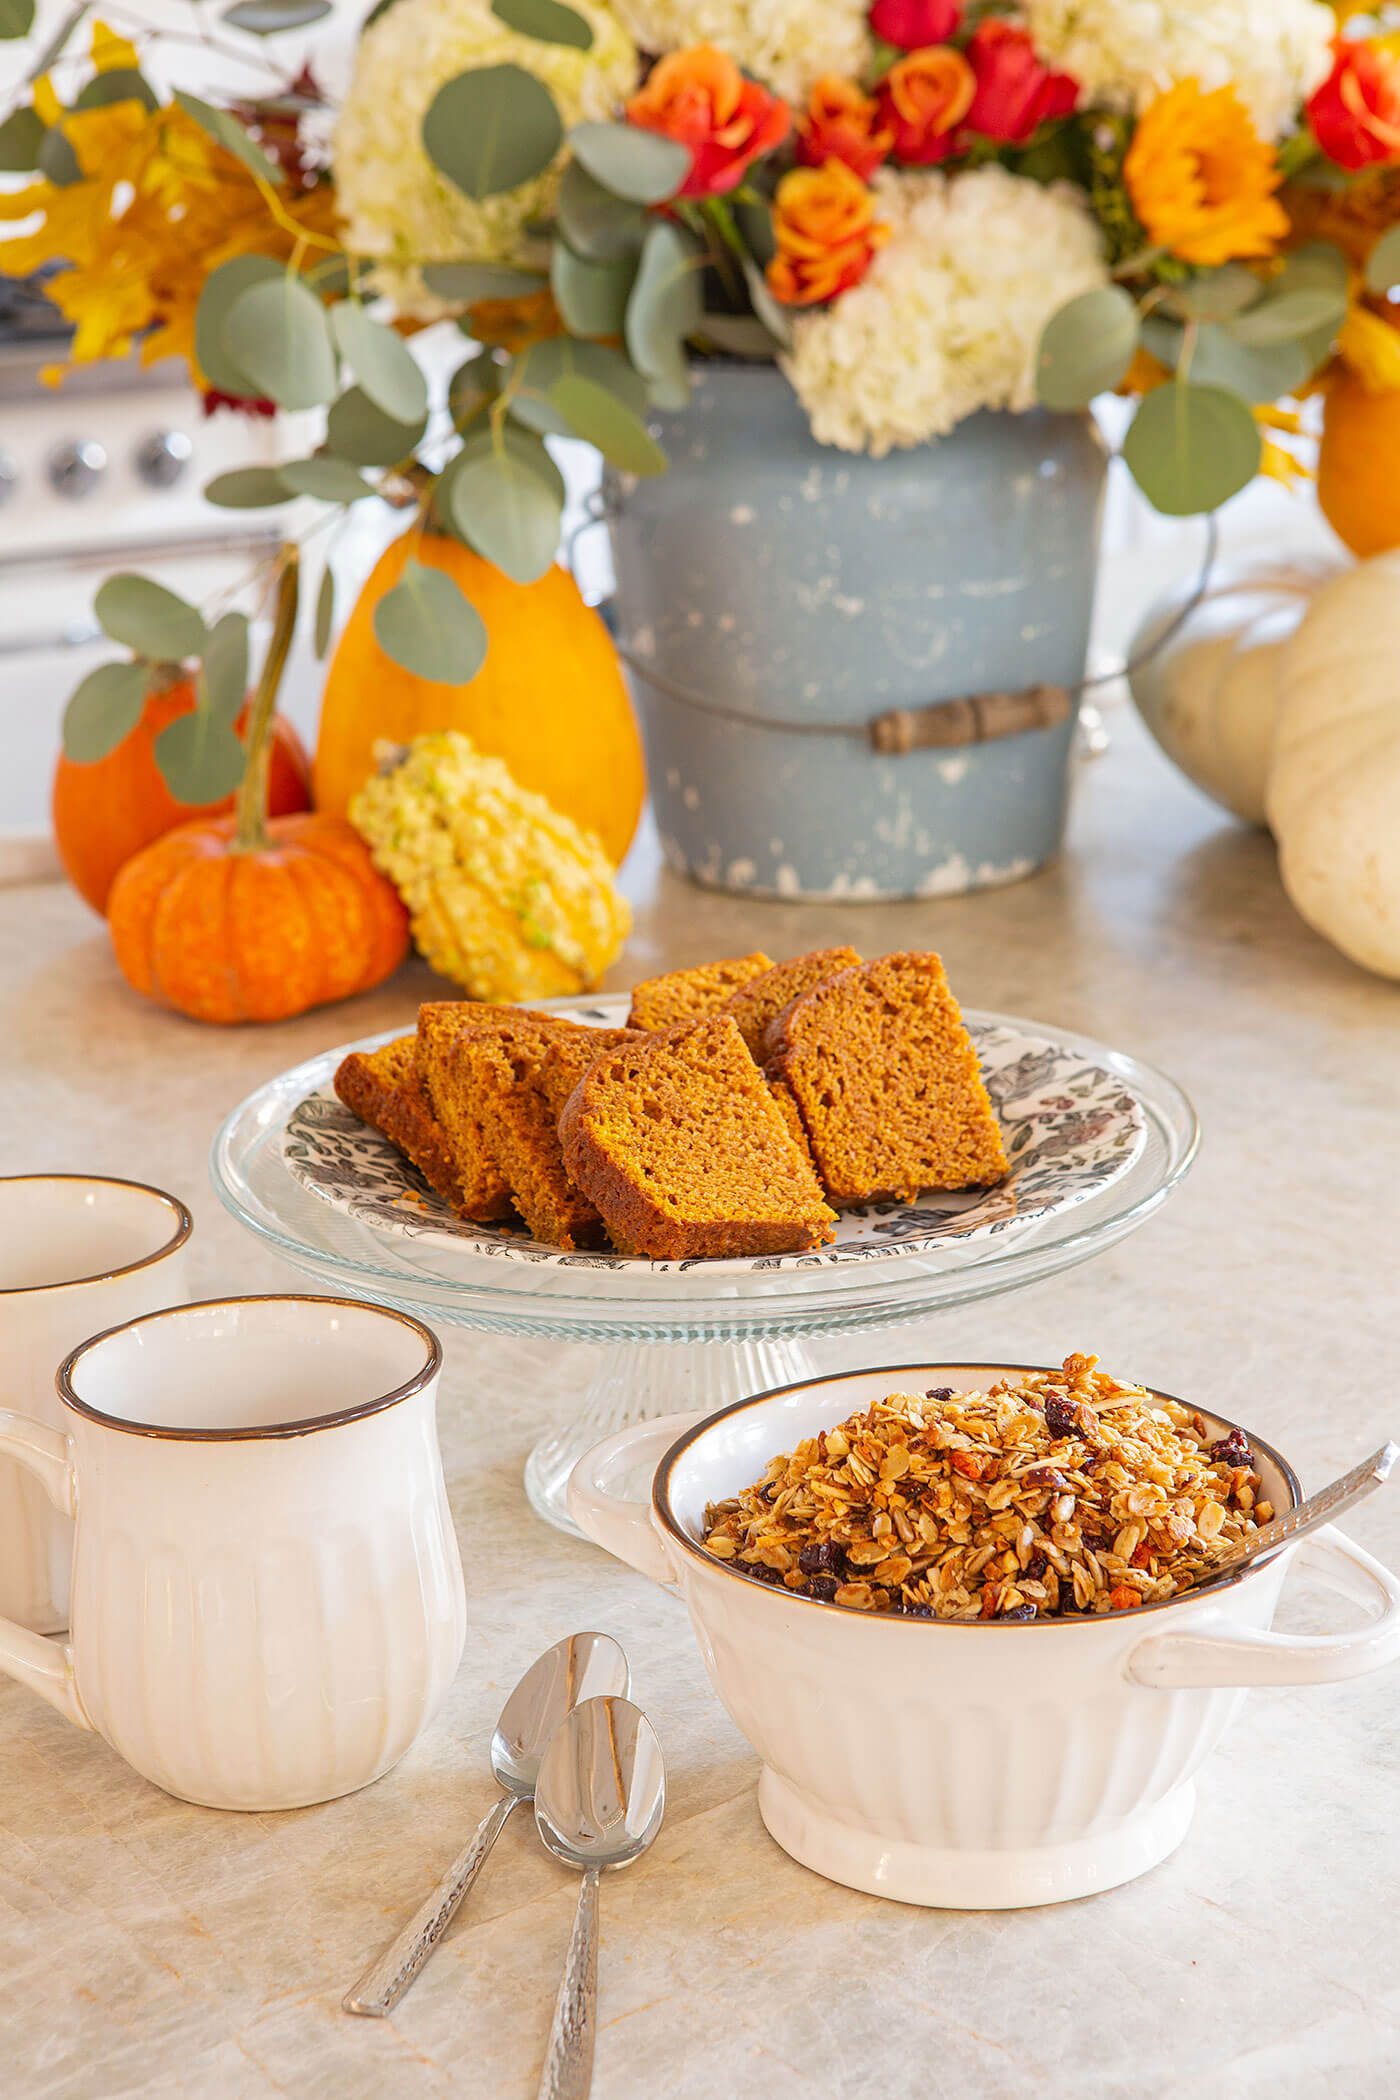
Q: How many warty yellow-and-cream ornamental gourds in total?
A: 1